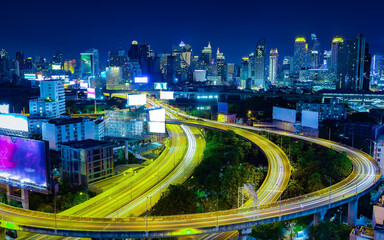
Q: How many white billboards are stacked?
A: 2